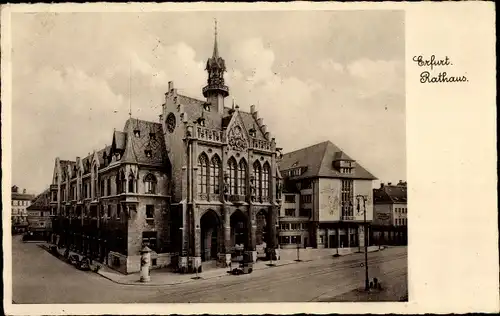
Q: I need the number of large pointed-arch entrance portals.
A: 3